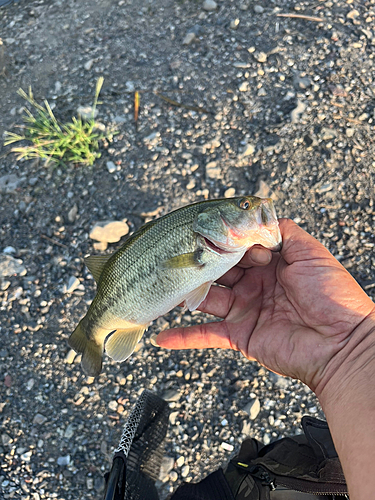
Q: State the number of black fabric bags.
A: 1